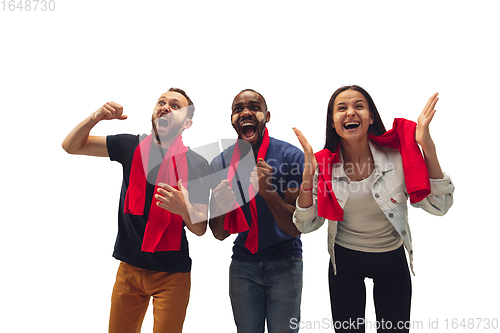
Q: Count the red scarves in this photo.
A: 3